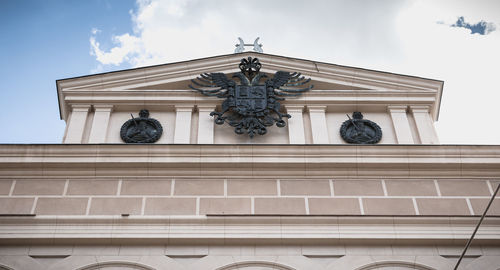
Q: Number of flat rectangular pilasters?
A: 8